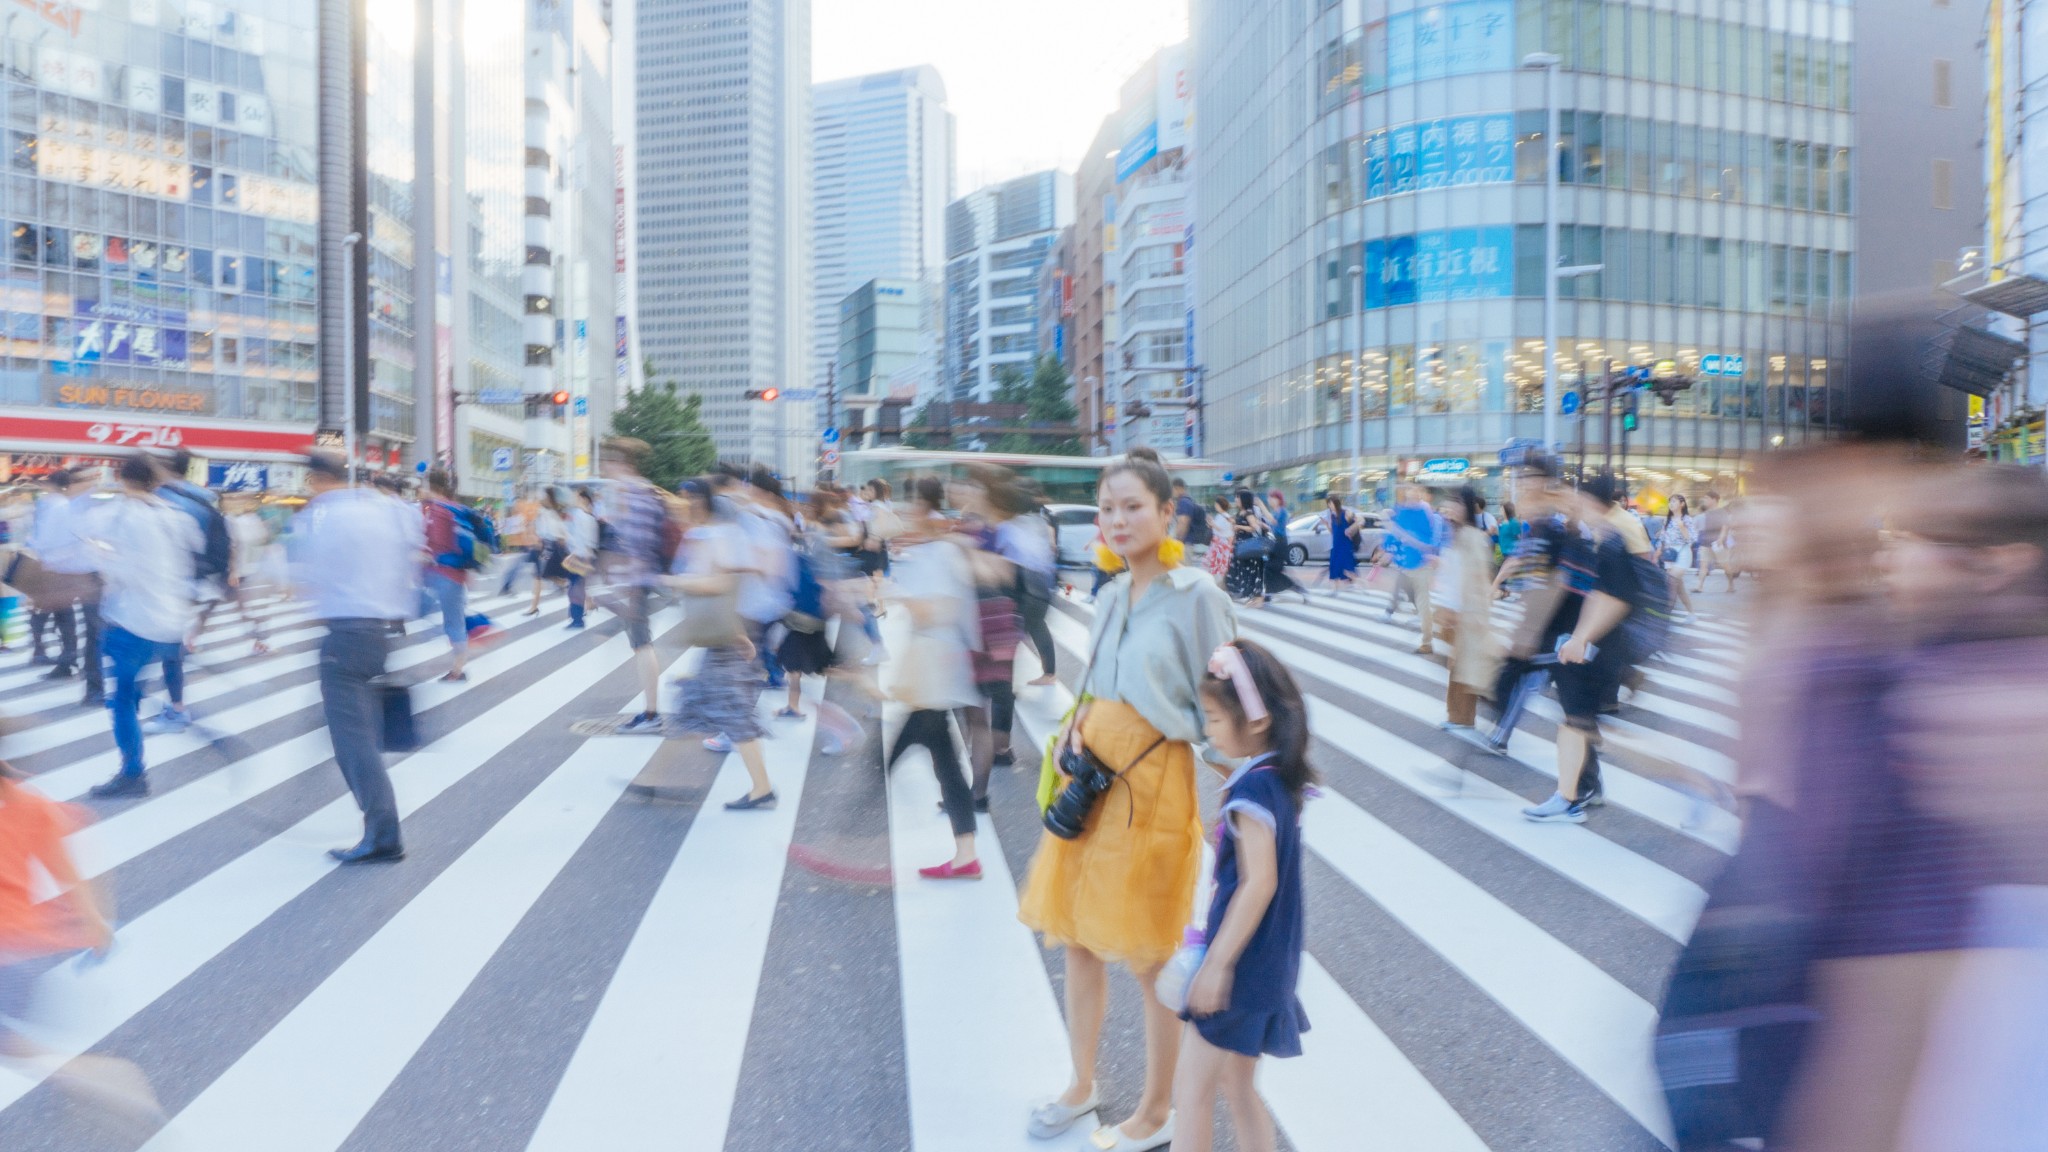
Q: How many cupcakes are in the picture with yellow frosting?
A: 0